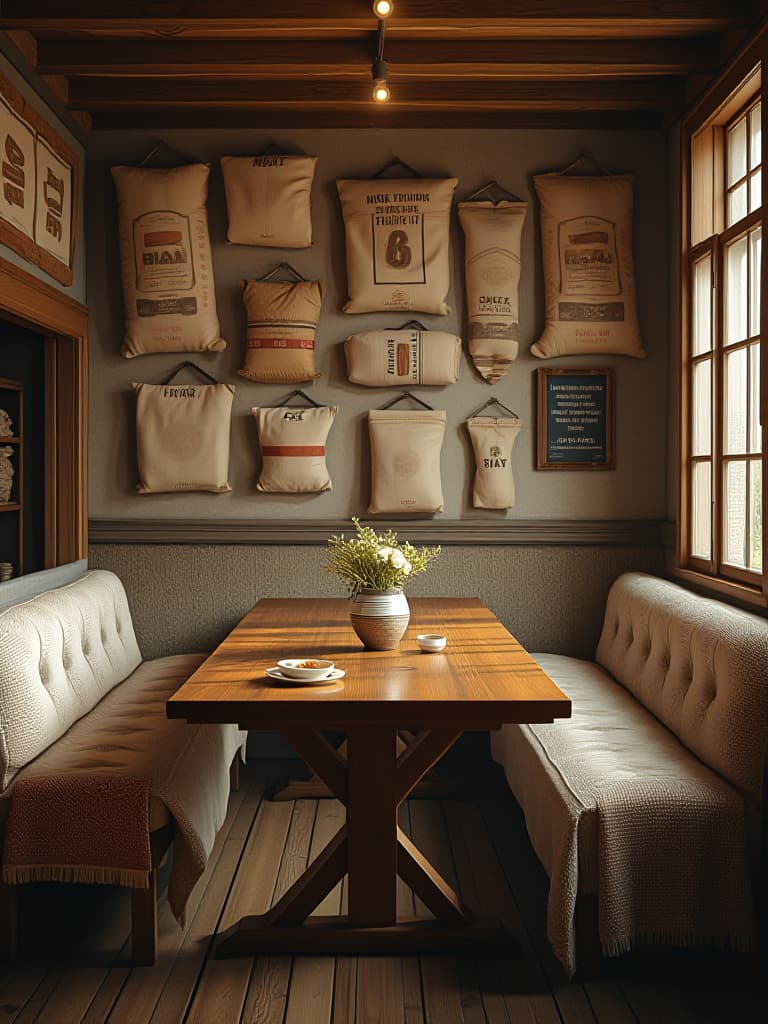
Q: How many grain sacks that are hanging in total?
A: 11